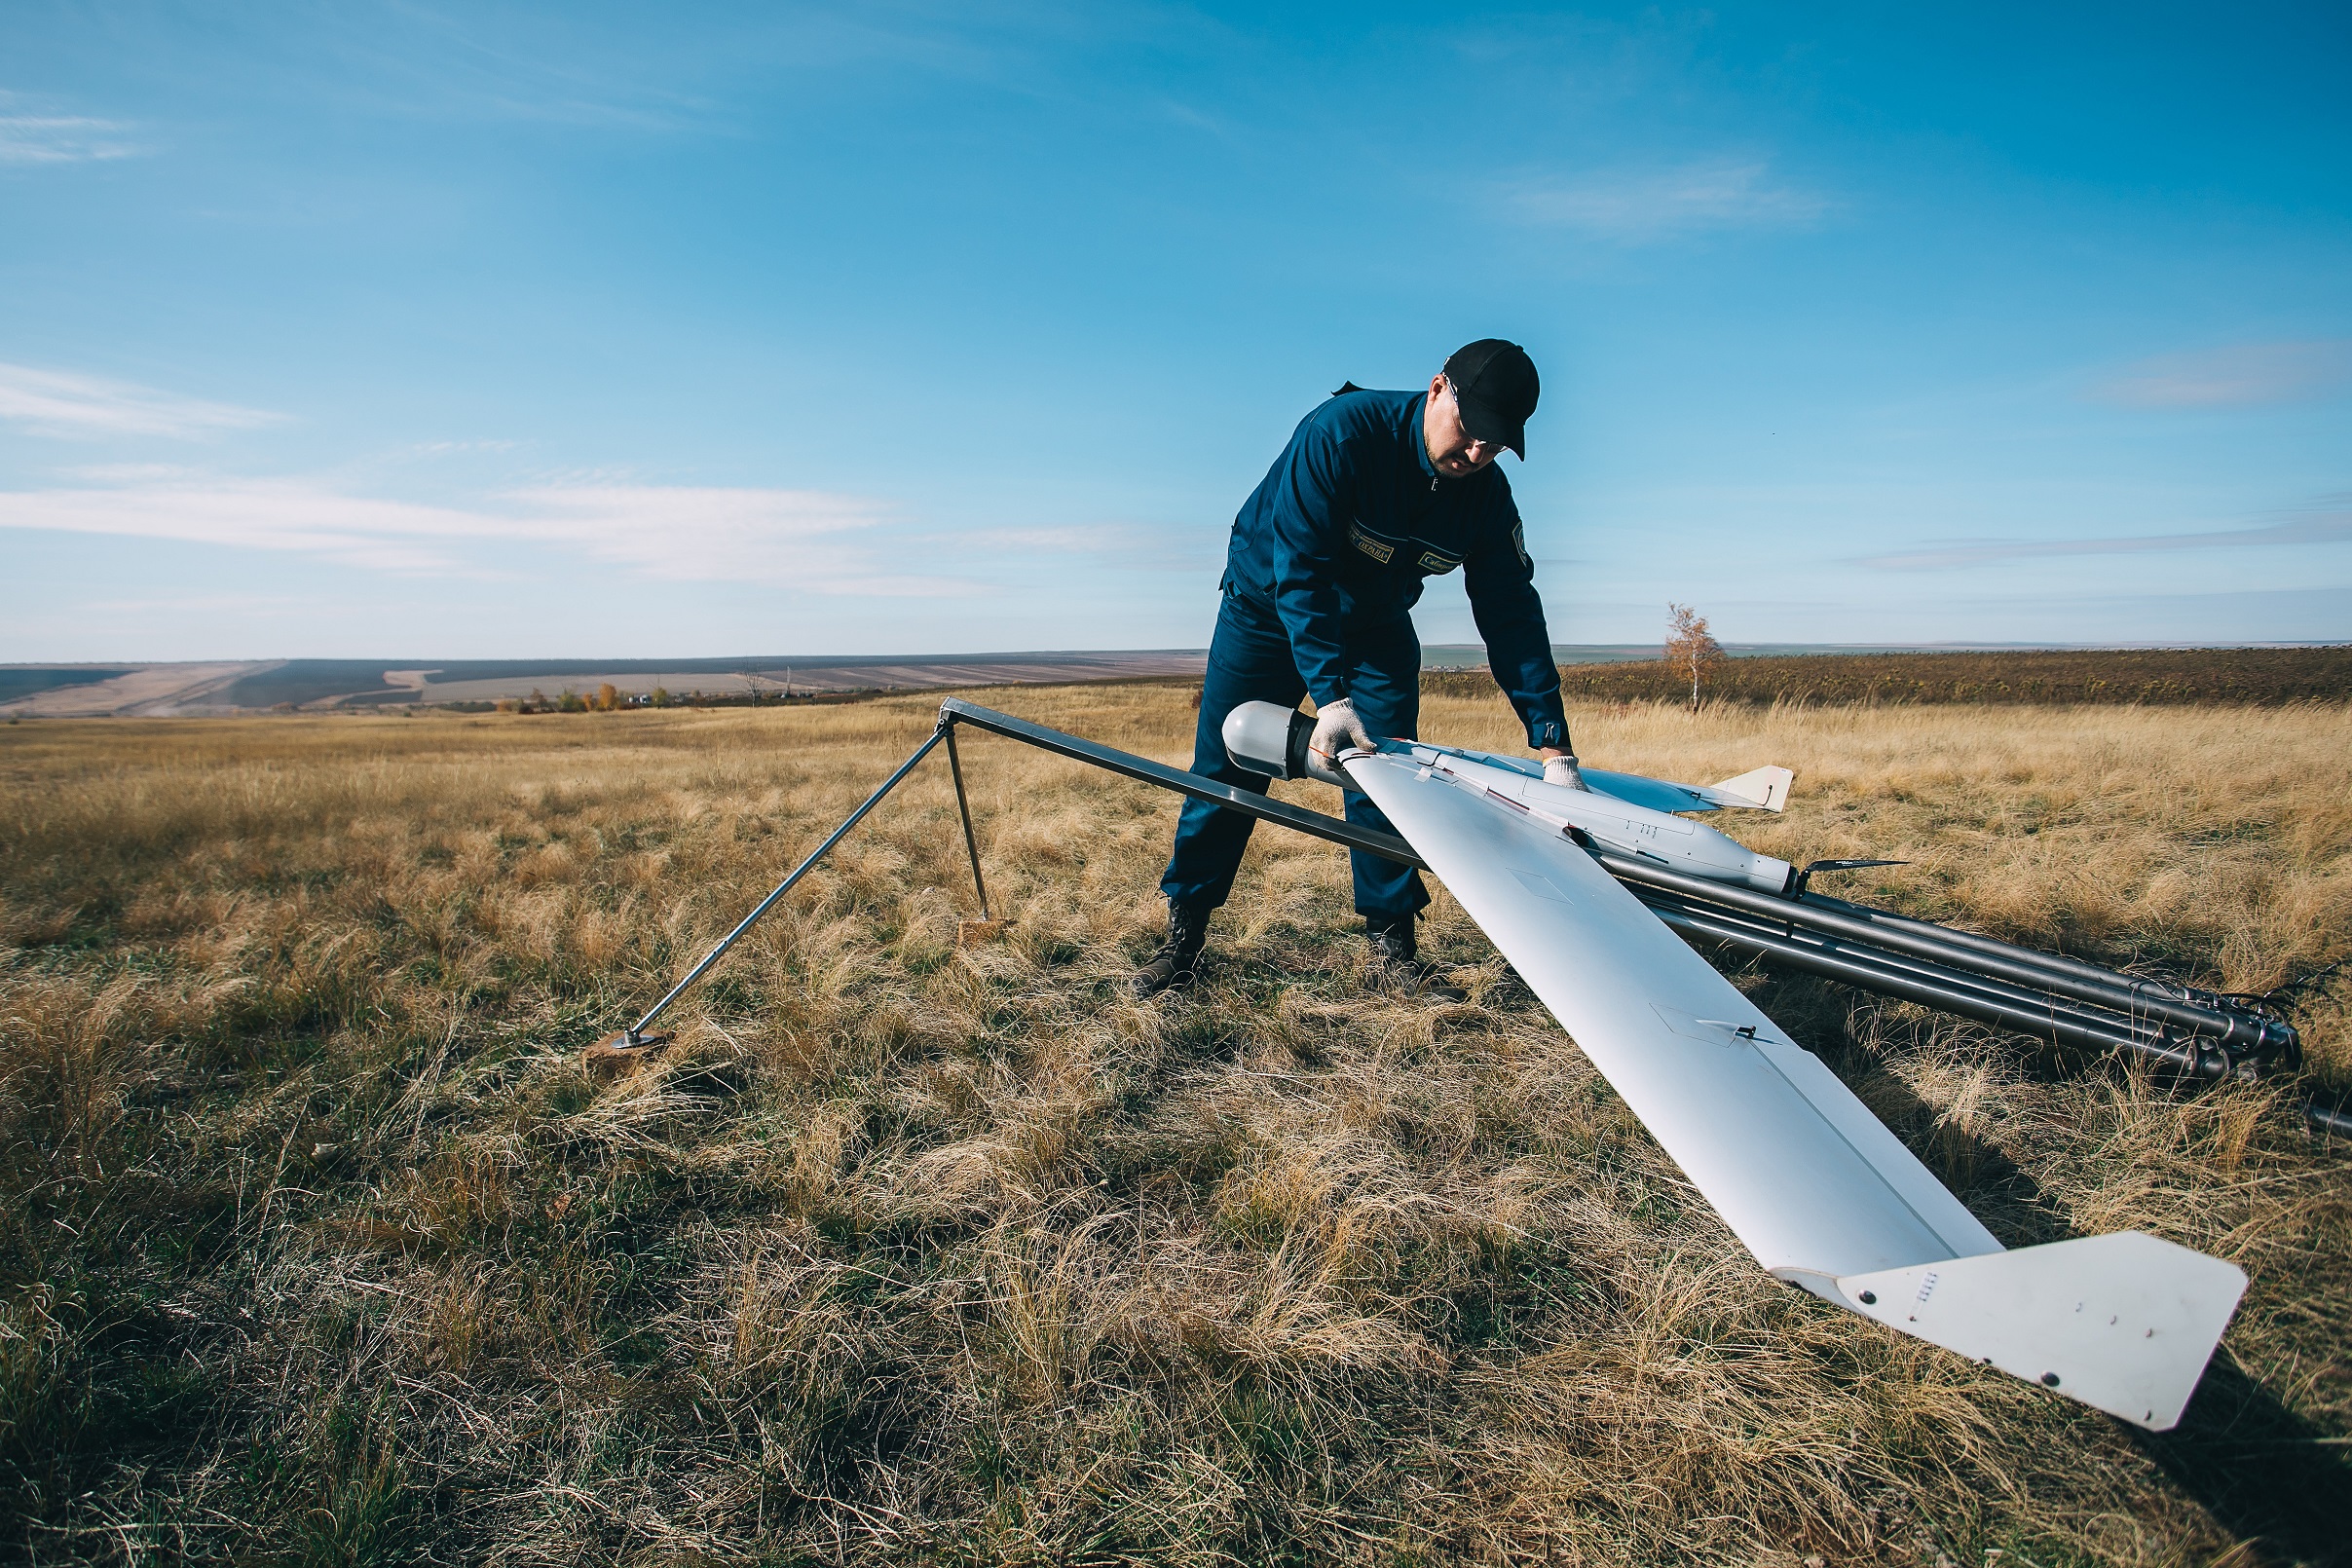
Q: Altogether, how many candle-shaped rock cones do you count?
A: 0